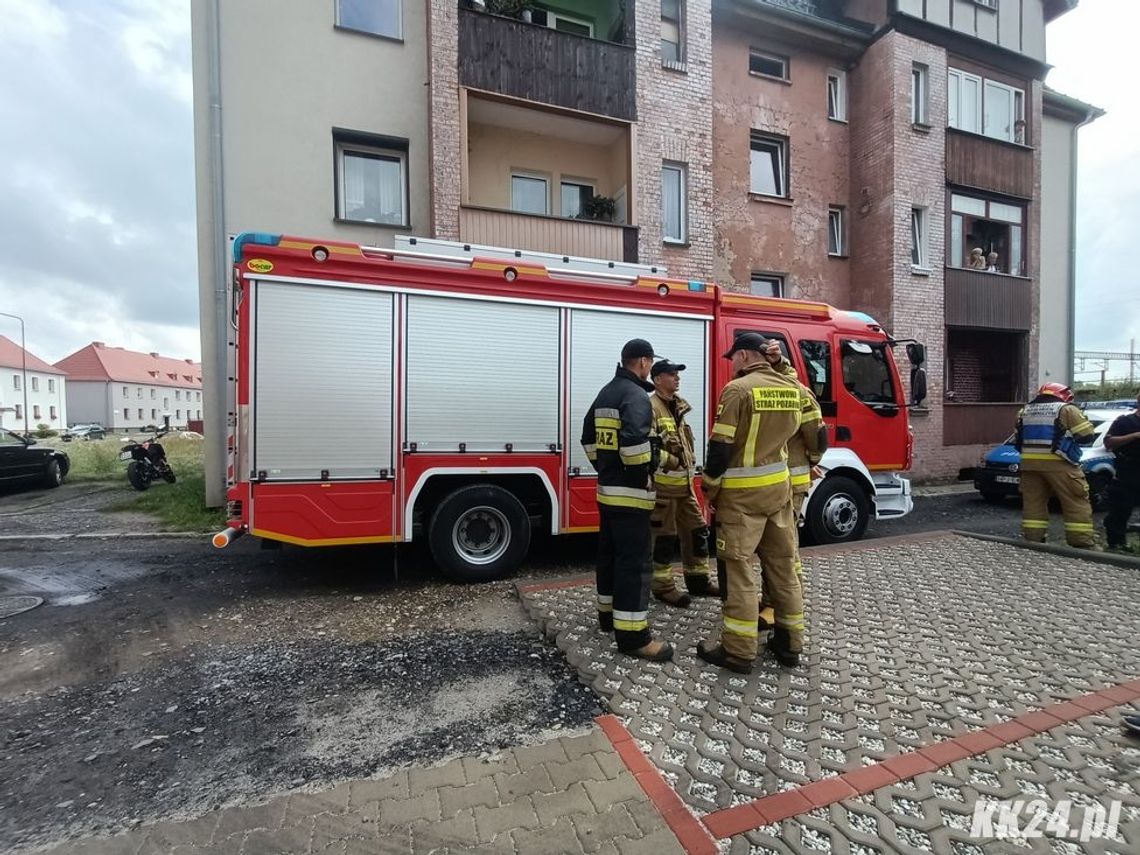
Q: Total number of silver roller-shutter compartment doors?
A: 3